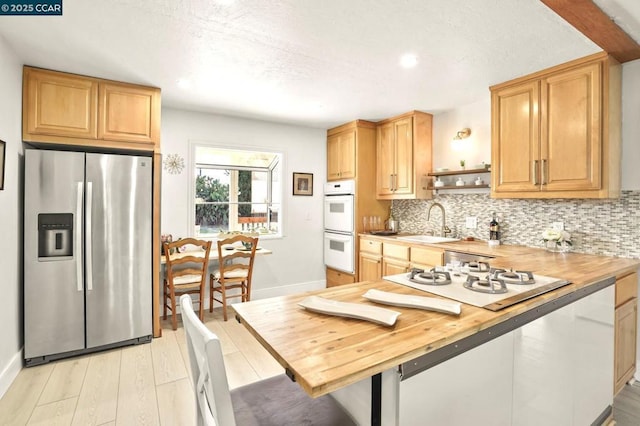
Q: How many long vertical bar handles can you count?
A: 2